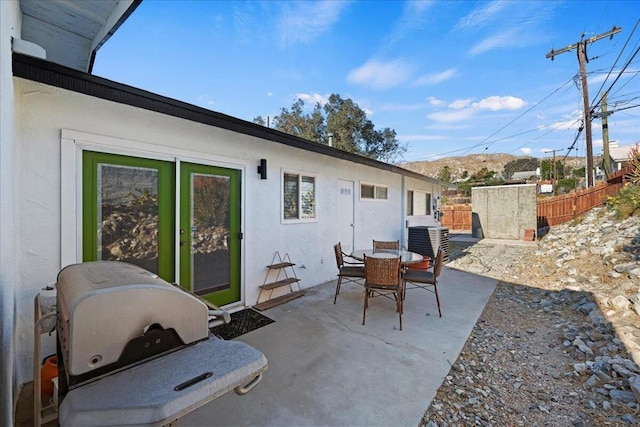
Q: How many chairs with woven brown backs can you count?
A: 4